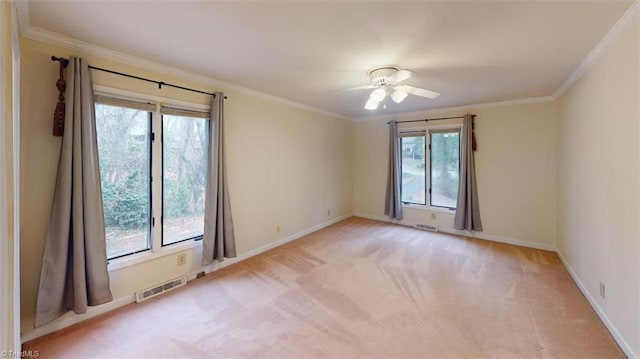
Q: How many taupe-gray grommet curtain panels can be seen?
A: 4